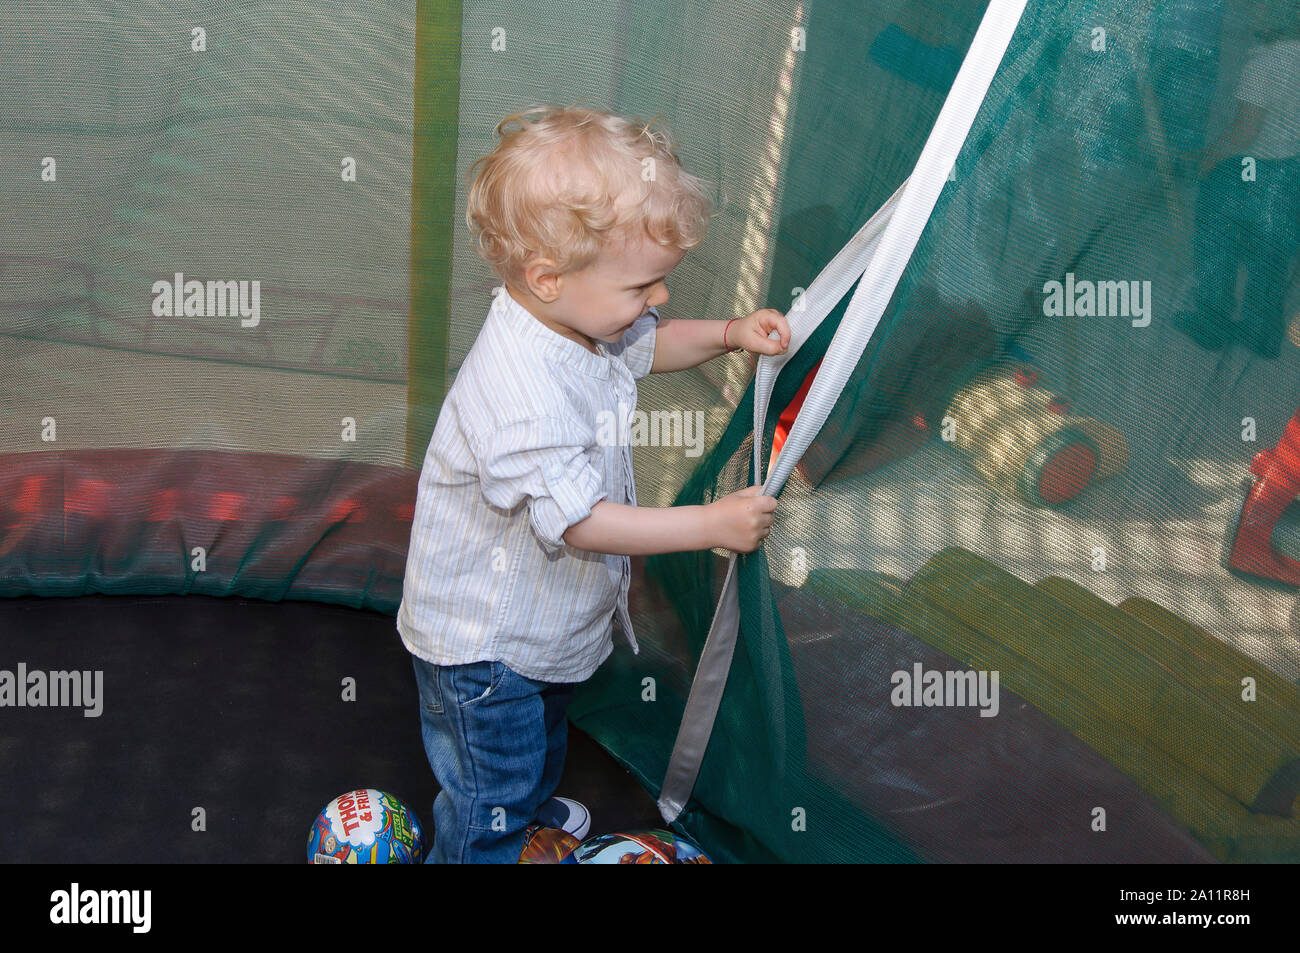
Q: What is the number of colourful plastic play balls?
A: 3